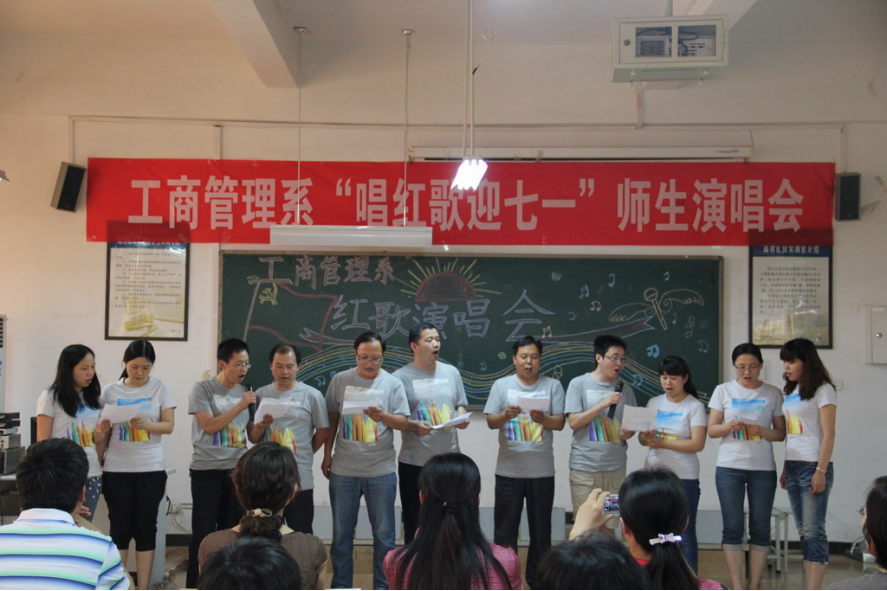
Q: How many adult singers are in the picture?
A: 11